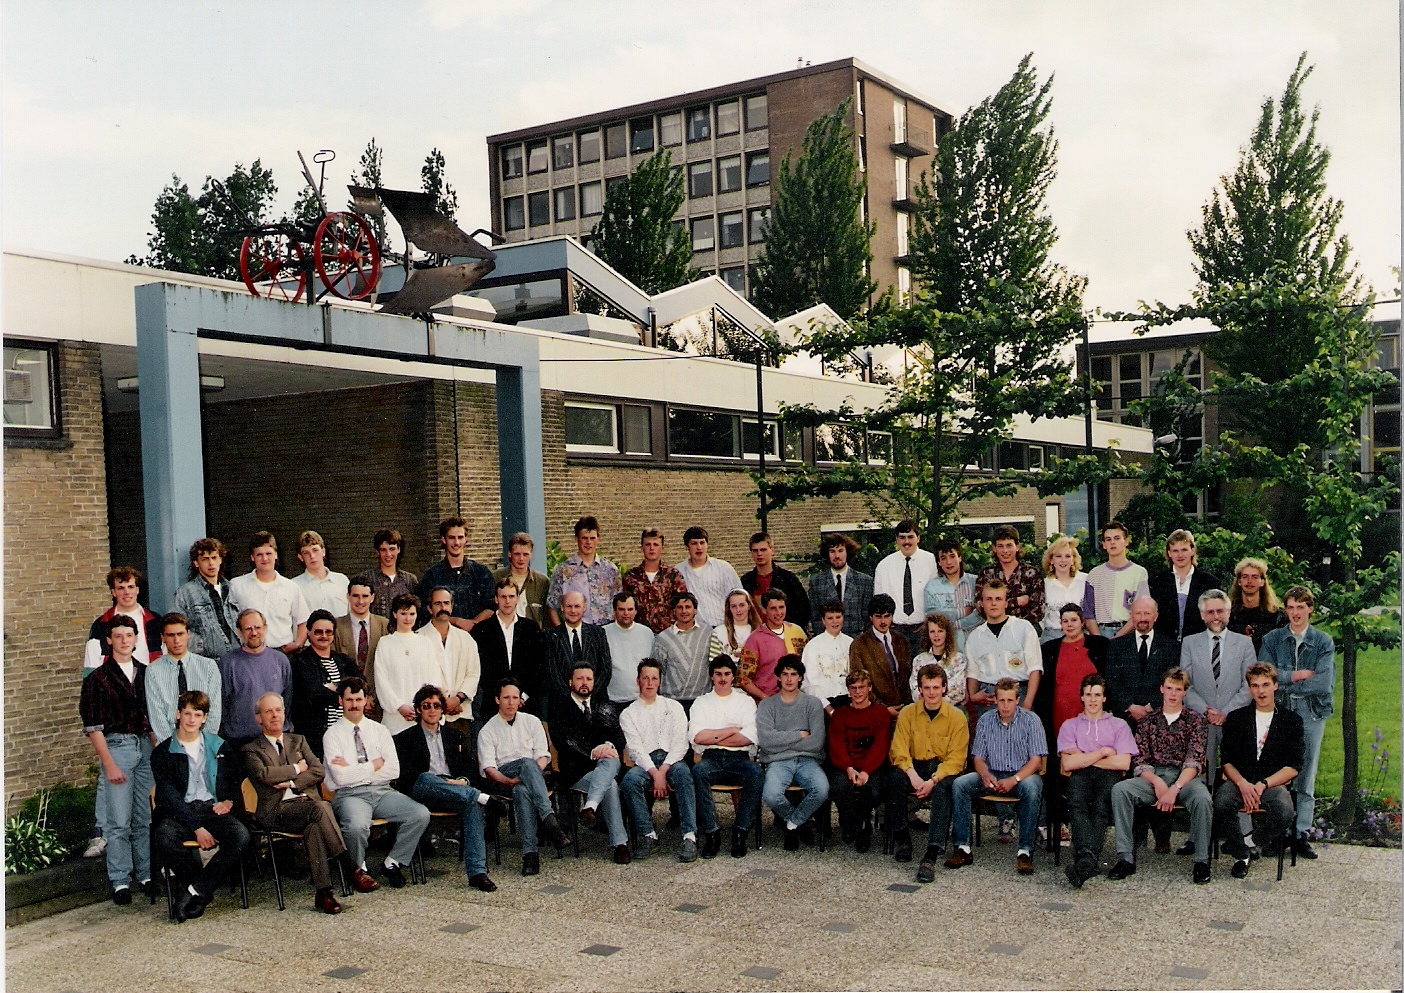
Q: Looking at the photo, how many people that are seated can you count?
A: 15